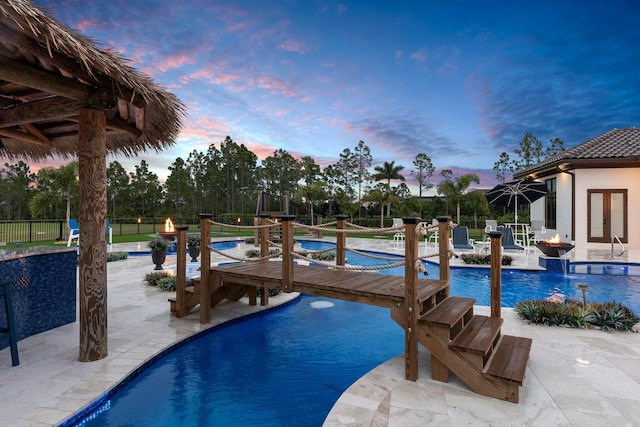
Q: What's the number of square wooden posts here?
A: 8